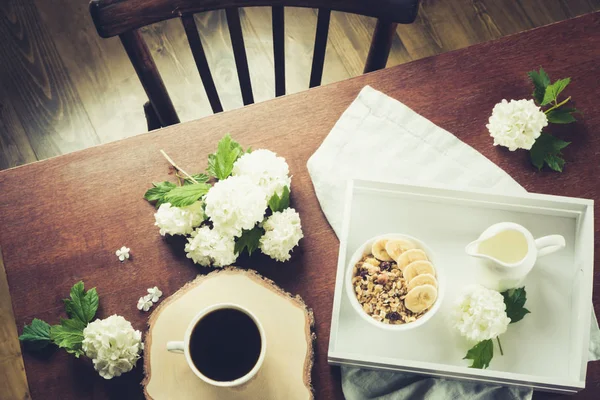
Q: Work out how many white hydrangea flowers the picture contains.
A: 8